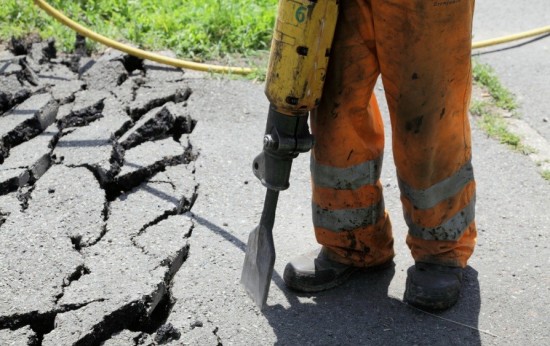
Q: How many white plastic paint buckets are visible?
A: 0